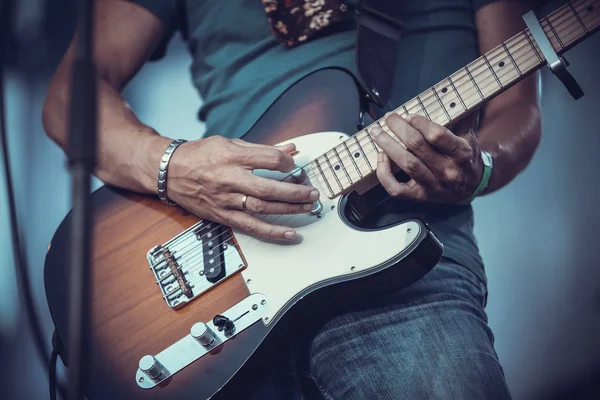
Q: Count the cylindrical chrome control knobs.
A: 2